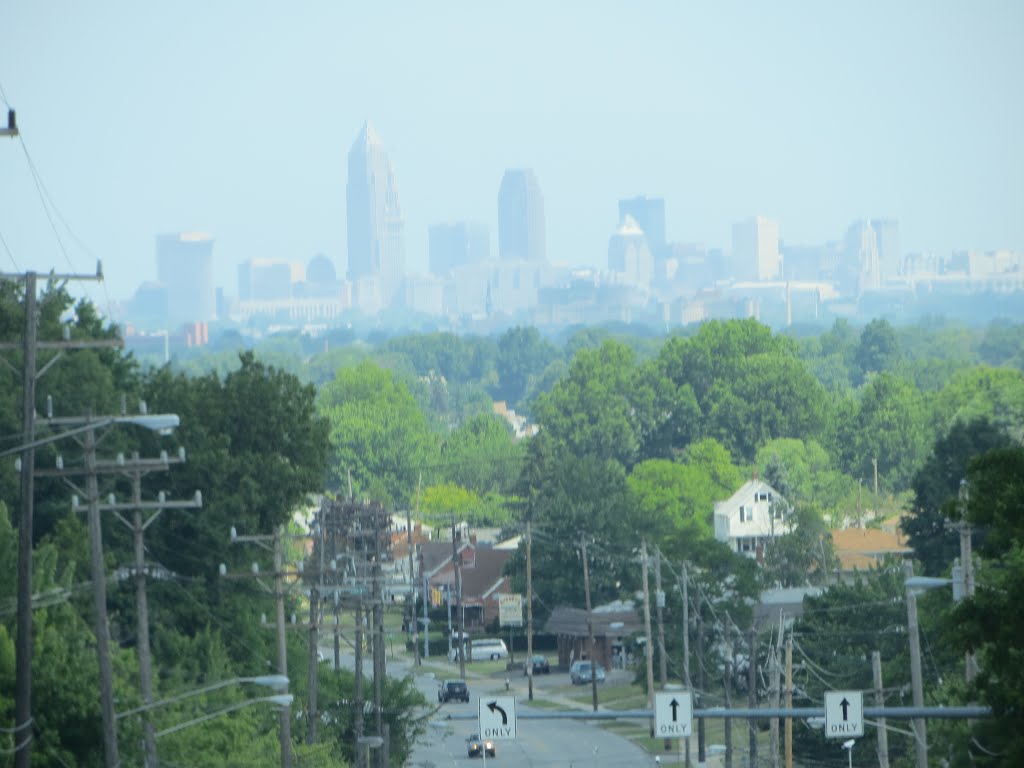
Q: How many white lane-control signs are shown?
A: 3